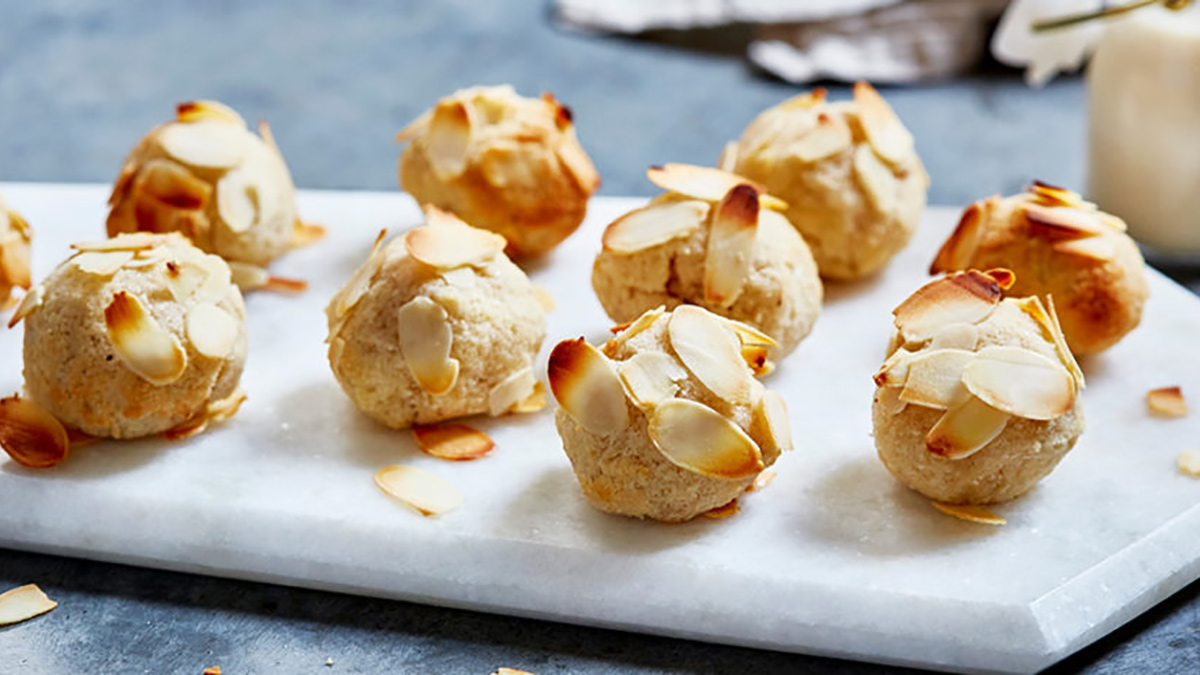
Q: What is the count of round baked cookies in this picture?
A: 10